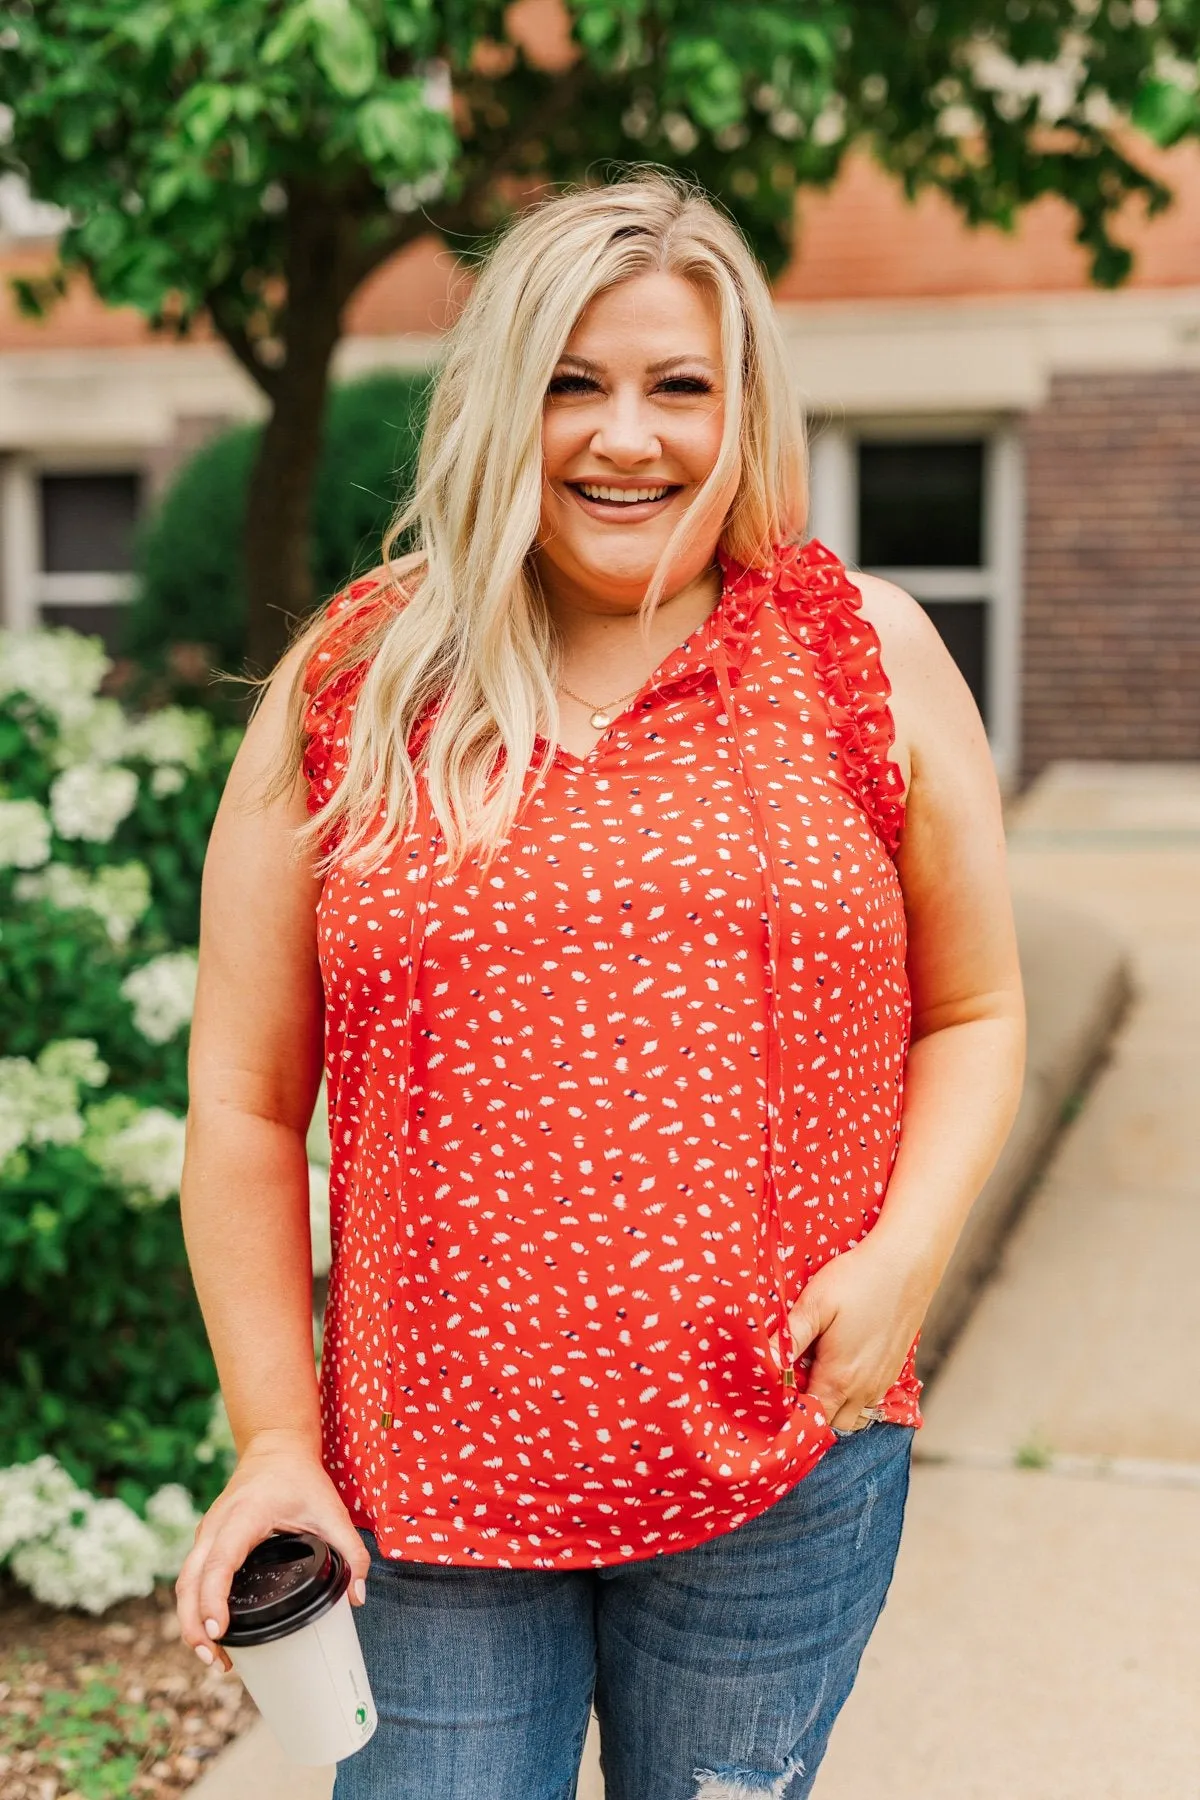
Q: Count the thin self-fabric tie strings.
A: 2